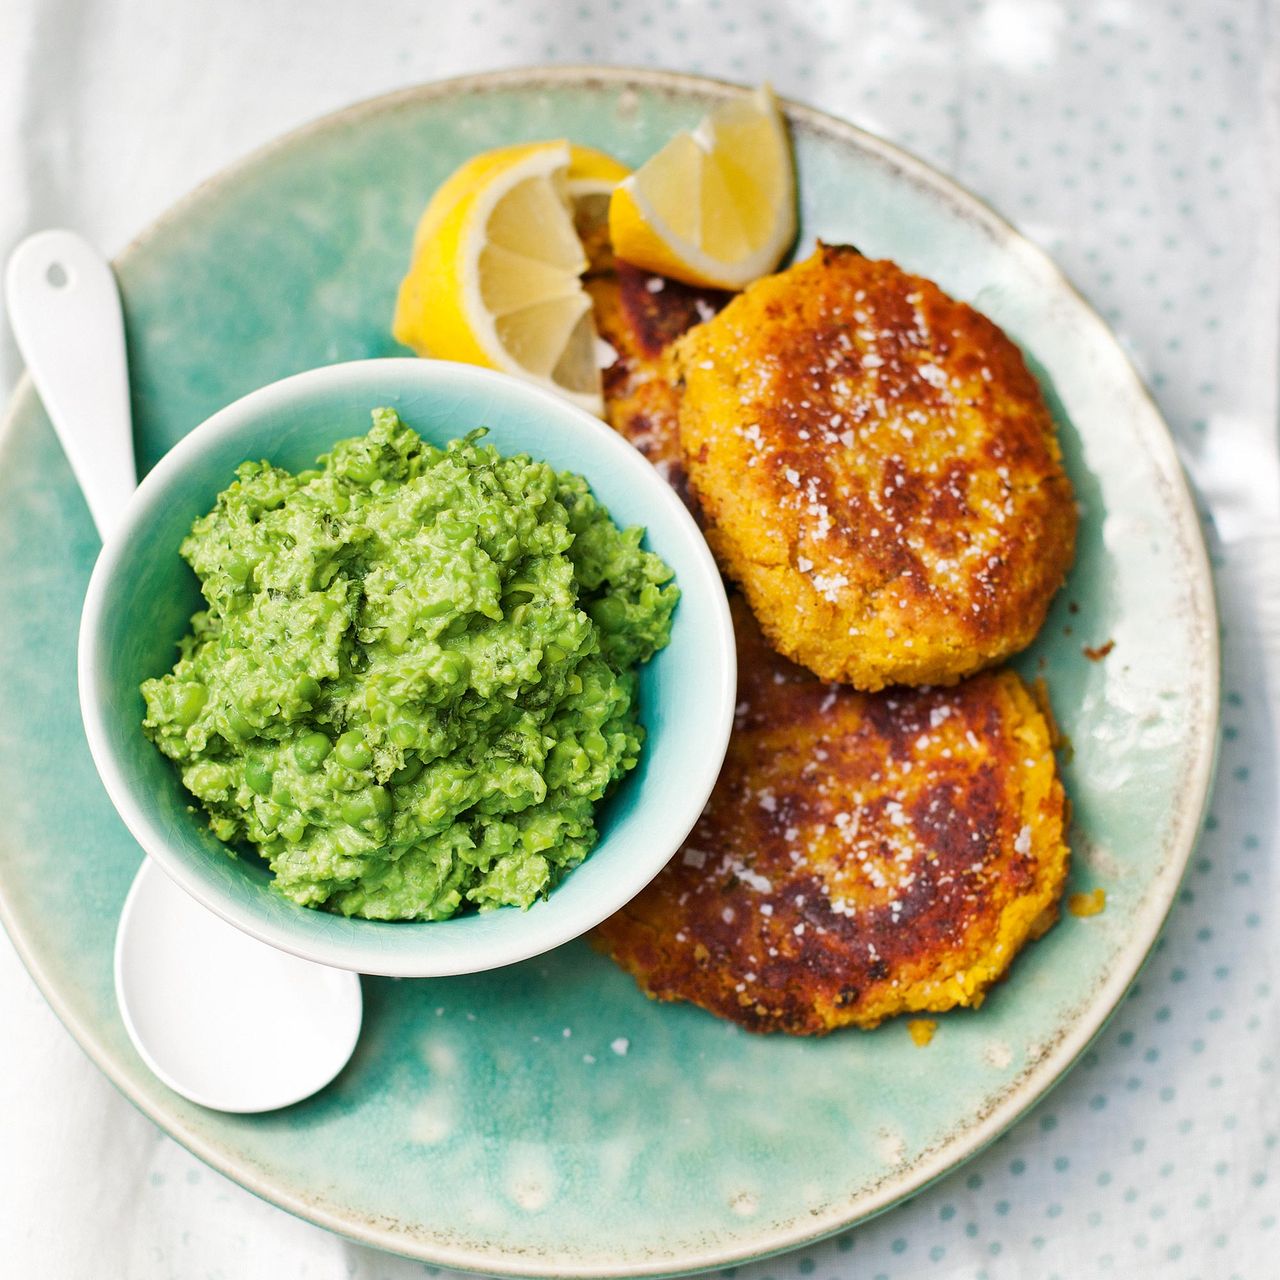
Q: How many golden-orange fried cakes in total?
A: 3